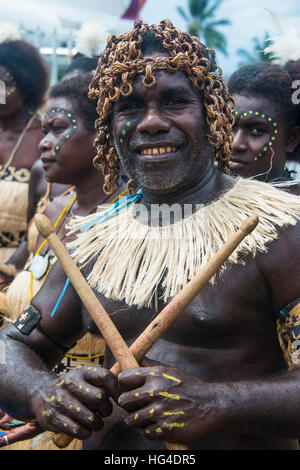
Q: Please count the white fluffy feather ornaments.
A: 3